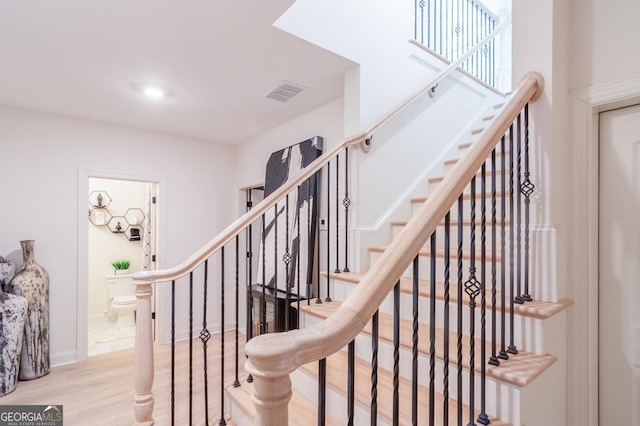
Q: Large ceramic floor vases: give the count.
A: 3